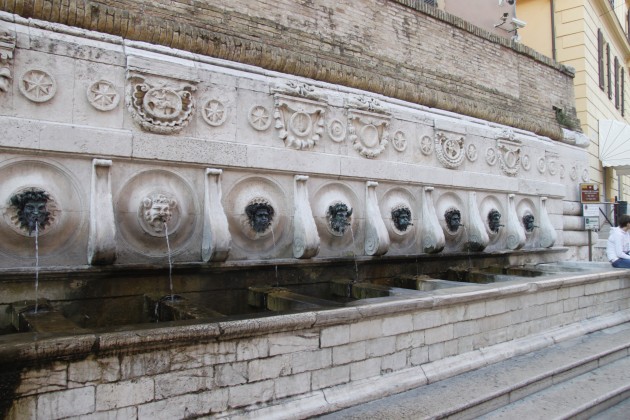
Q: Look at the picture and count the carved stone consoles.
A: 8